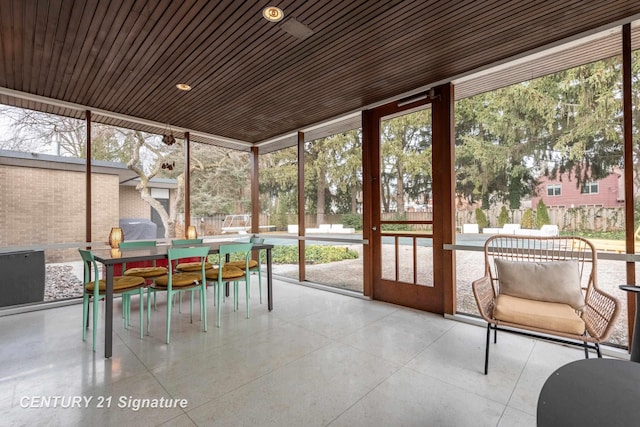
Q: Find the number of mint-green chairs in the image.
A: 6